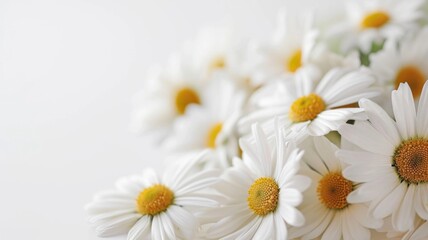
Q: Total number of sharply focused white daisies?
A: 5